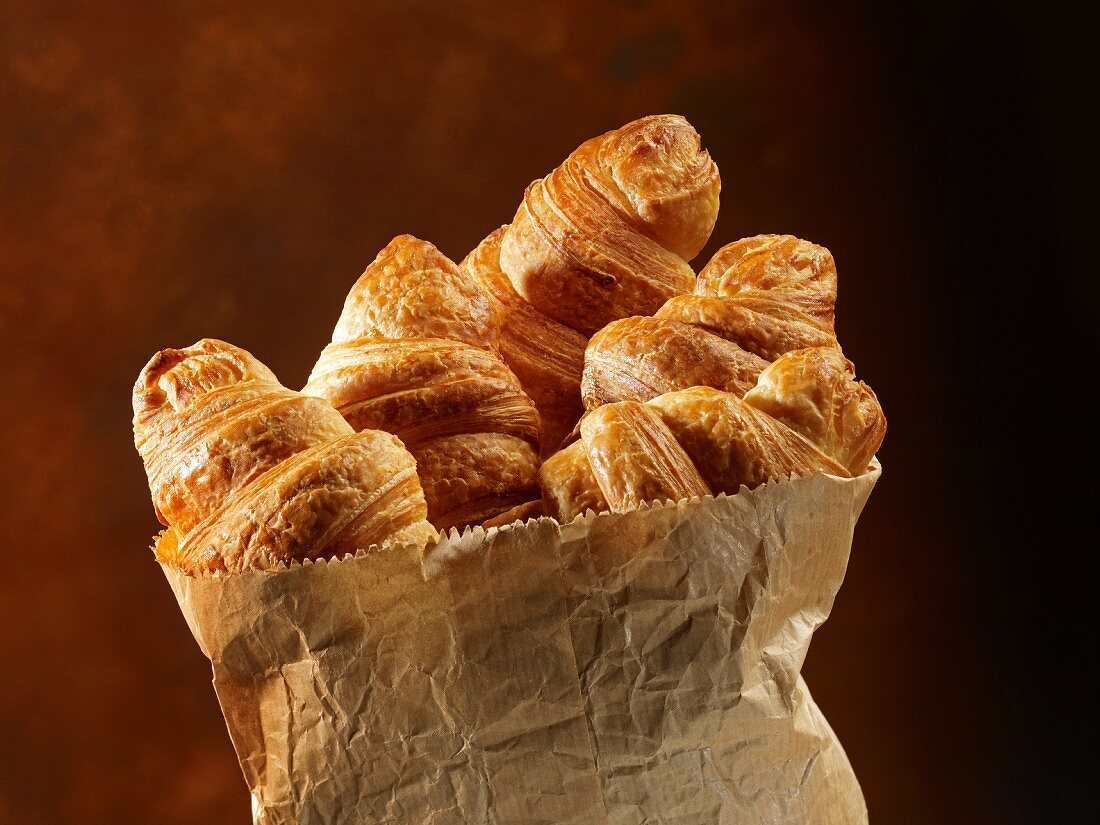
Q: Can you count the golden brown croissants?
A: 5